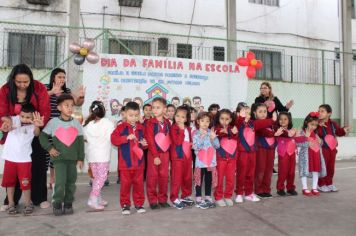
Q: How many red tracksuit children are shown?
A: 8